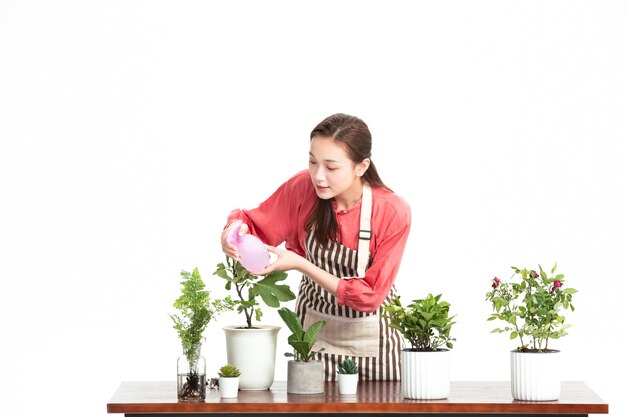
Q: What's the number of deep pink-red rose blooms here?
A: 3